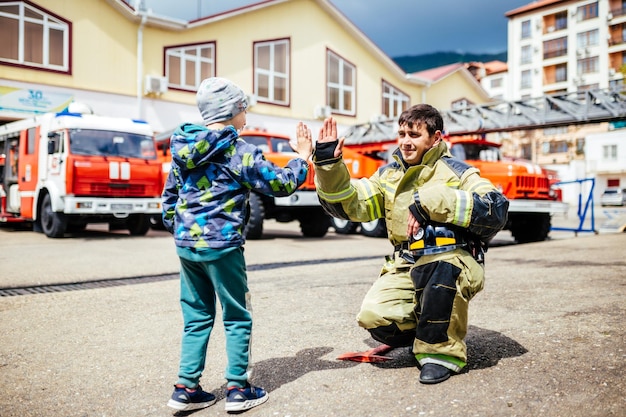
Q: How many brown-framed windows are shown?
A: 6